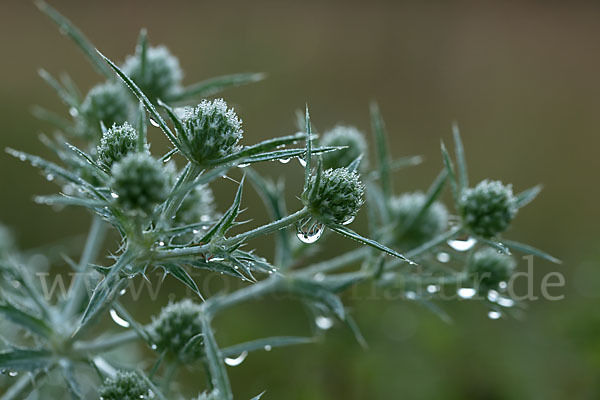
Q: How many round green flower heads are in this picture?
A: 13